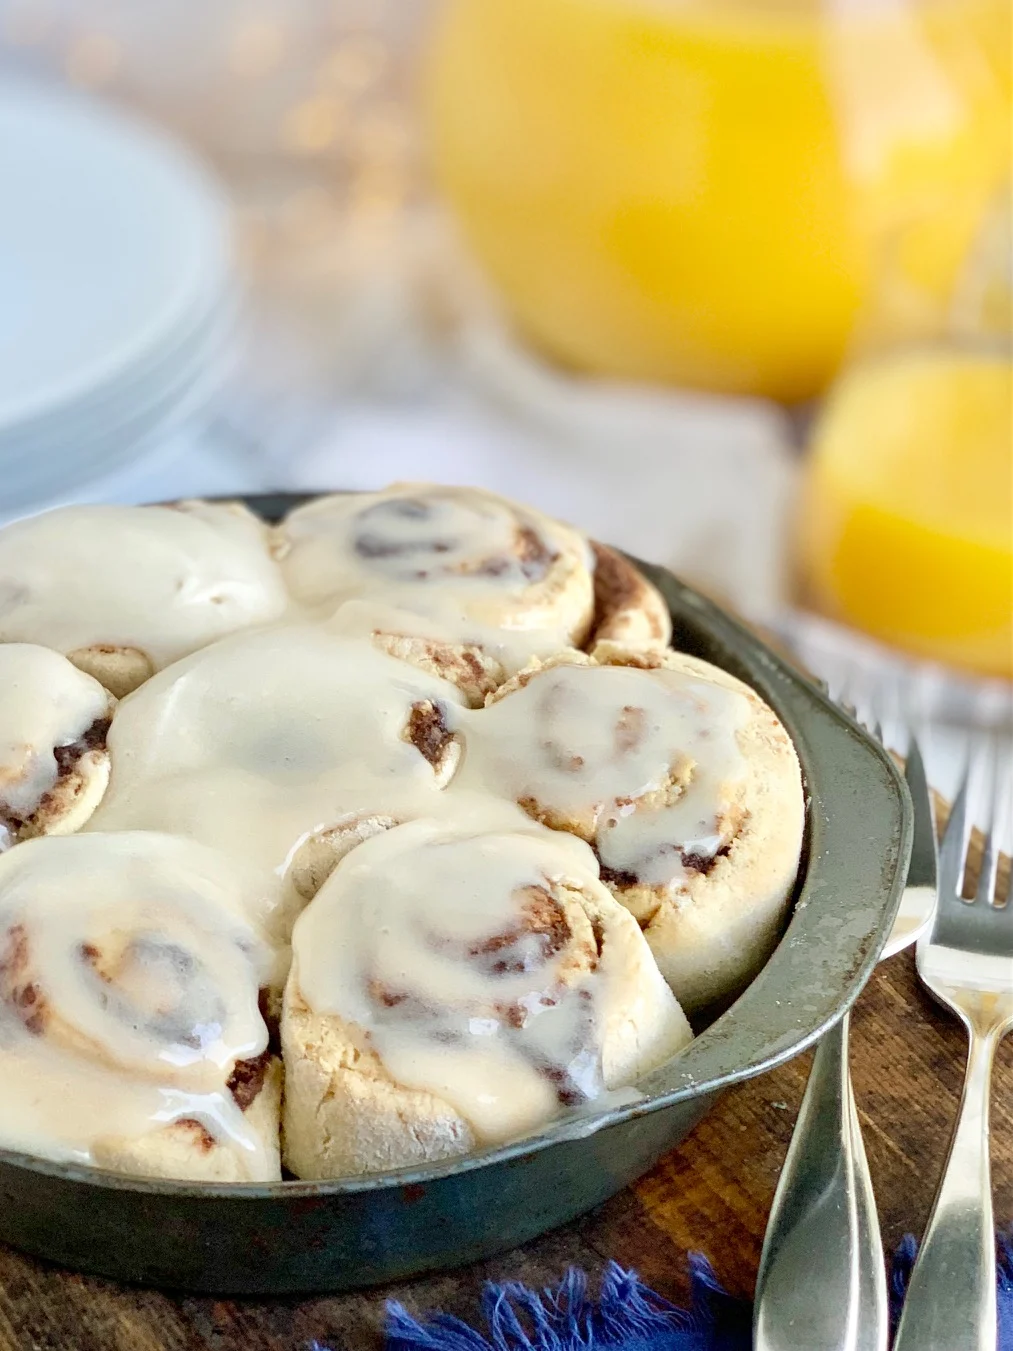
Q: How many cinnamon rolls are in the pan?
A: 7